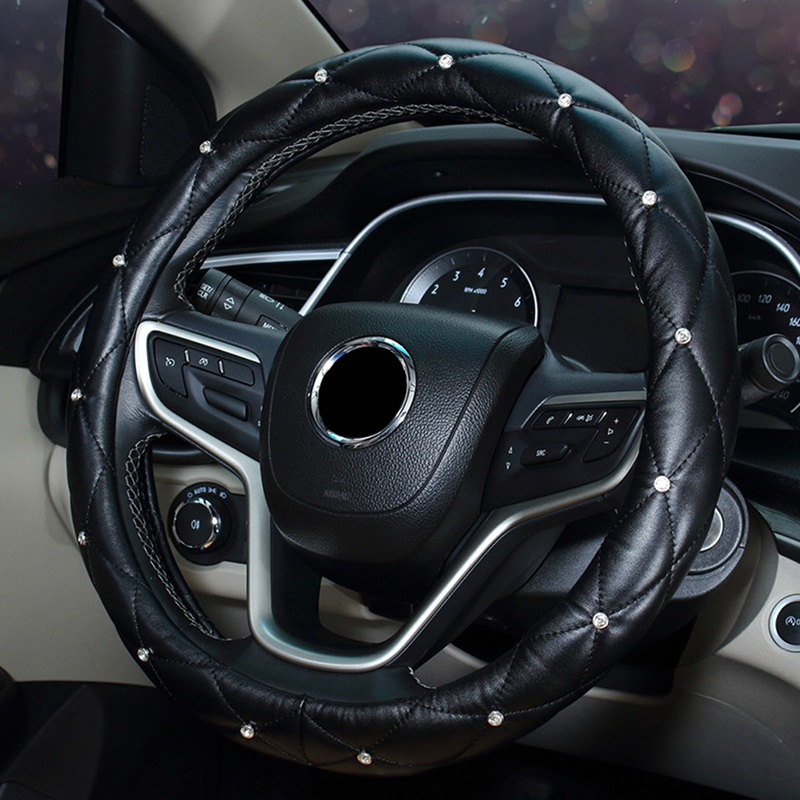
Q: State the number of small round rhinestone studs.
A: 15